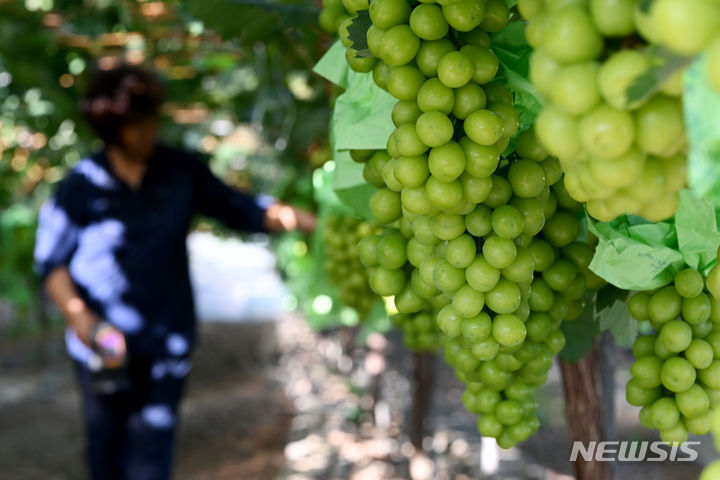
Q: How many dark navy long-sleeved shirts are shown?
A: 1